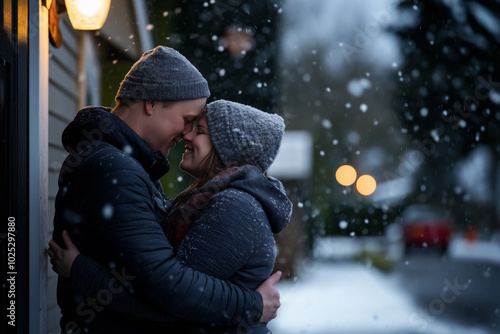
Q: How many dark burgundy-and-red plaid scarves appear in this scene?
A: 1